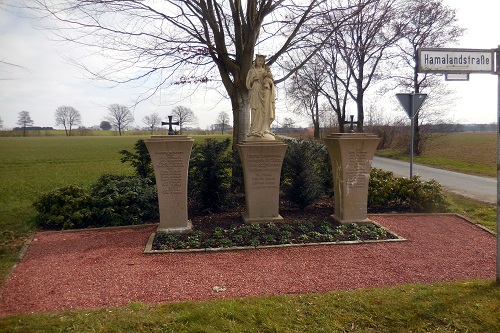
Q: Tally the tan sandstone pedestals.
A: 3